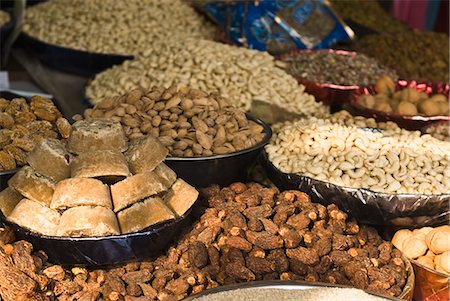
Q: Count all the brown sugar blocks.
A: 13